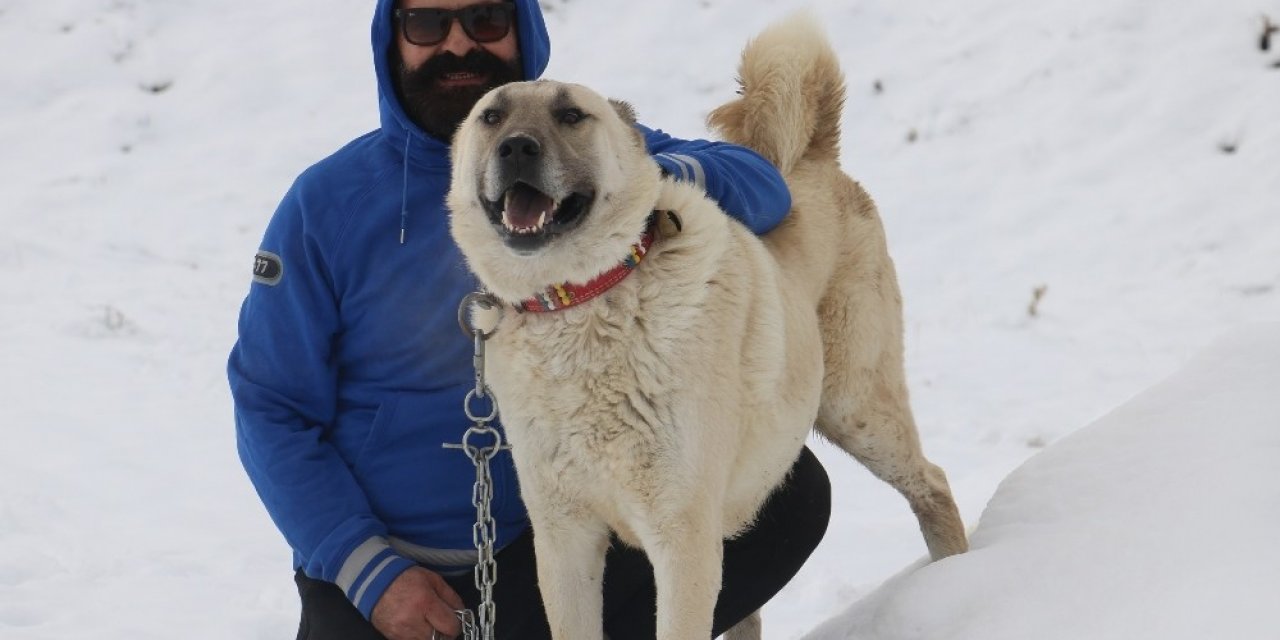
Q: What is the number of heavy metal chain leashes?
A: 1